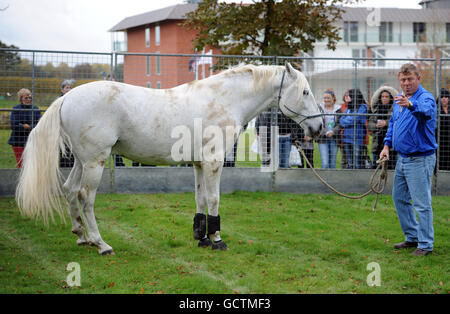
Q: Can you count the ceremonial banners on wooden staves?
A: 0